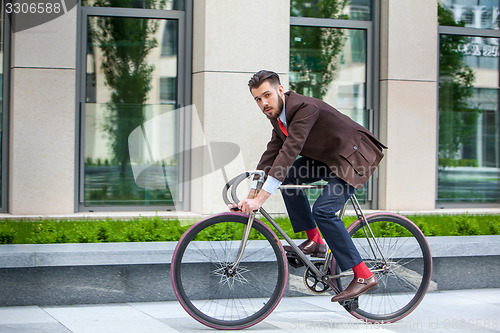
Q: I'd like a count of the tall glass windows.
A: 3